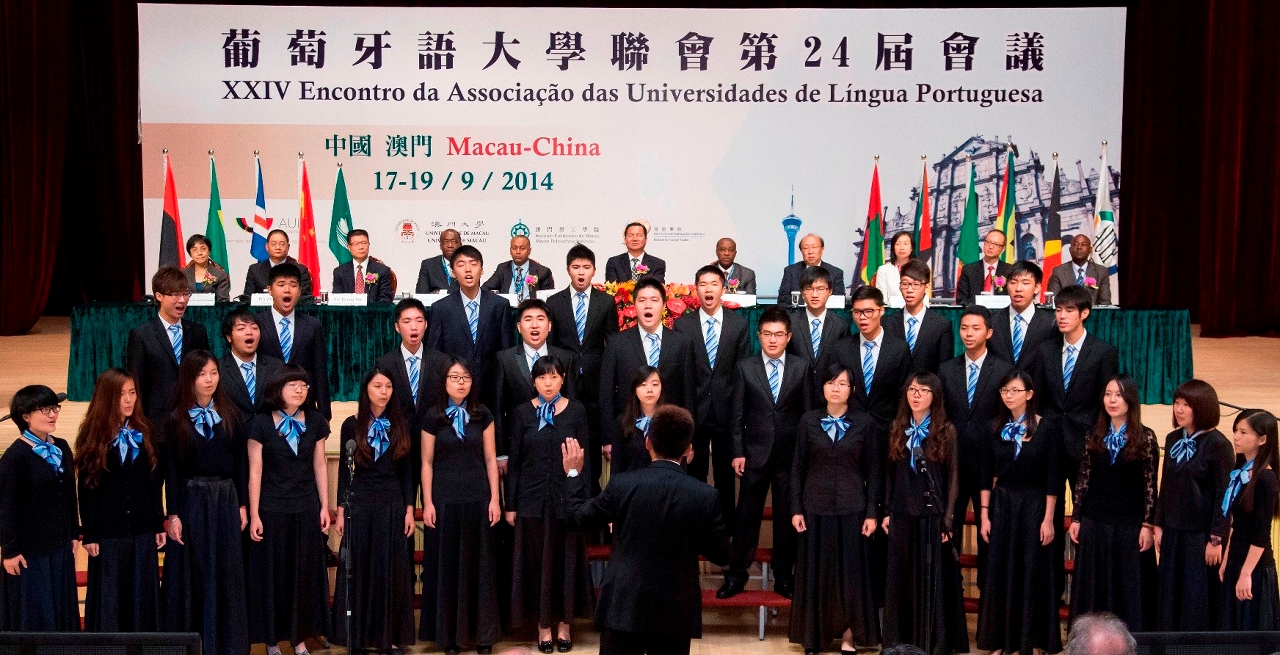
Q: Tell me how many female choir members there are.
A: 14